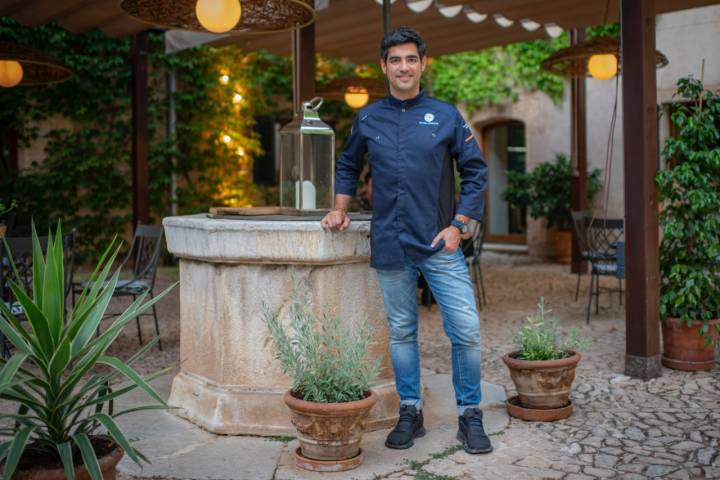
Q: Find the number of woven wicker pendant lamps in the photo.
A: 4